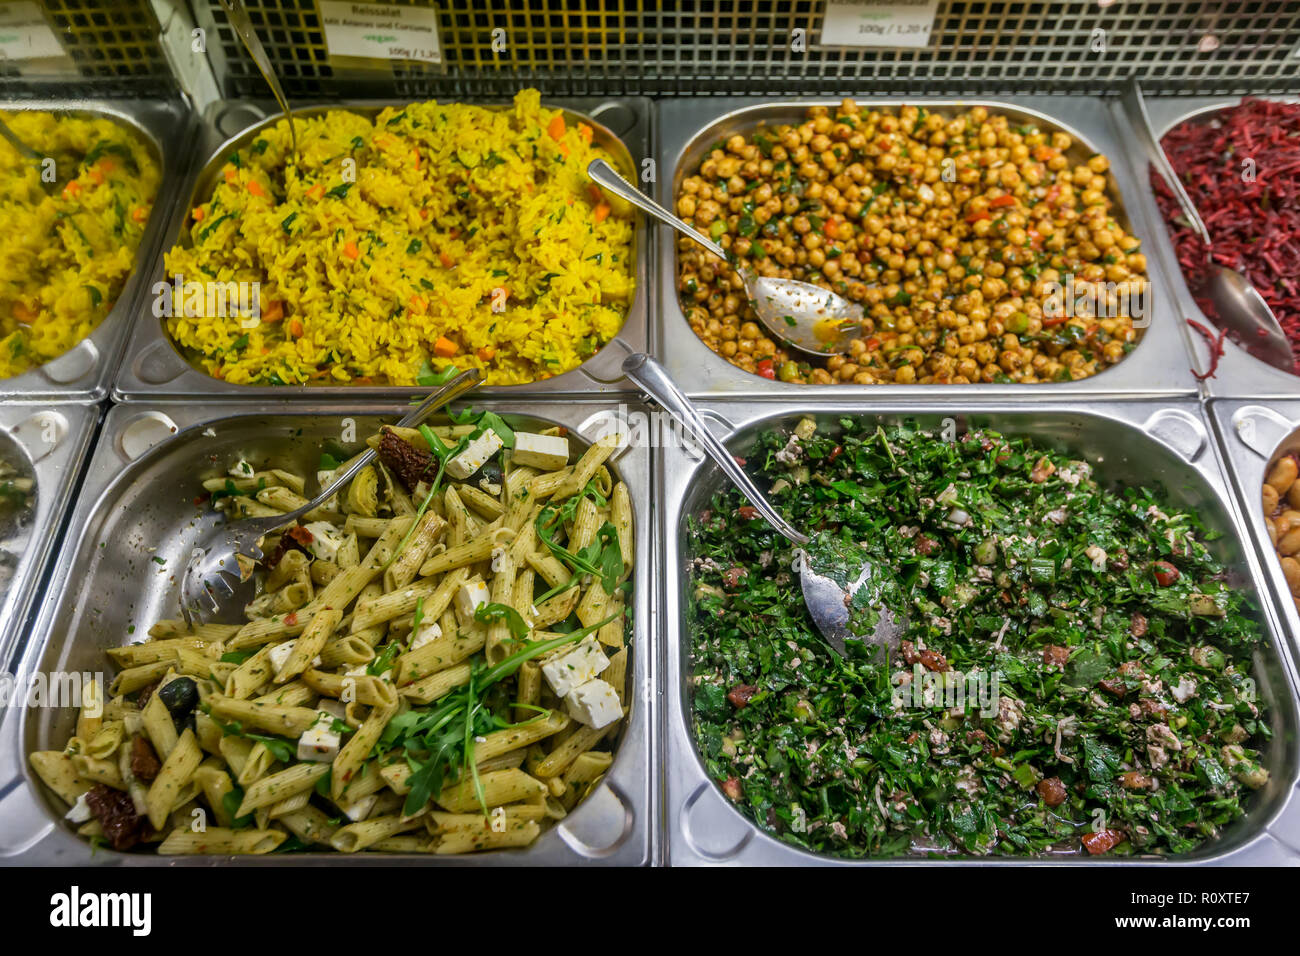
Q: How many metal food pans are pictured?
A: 8